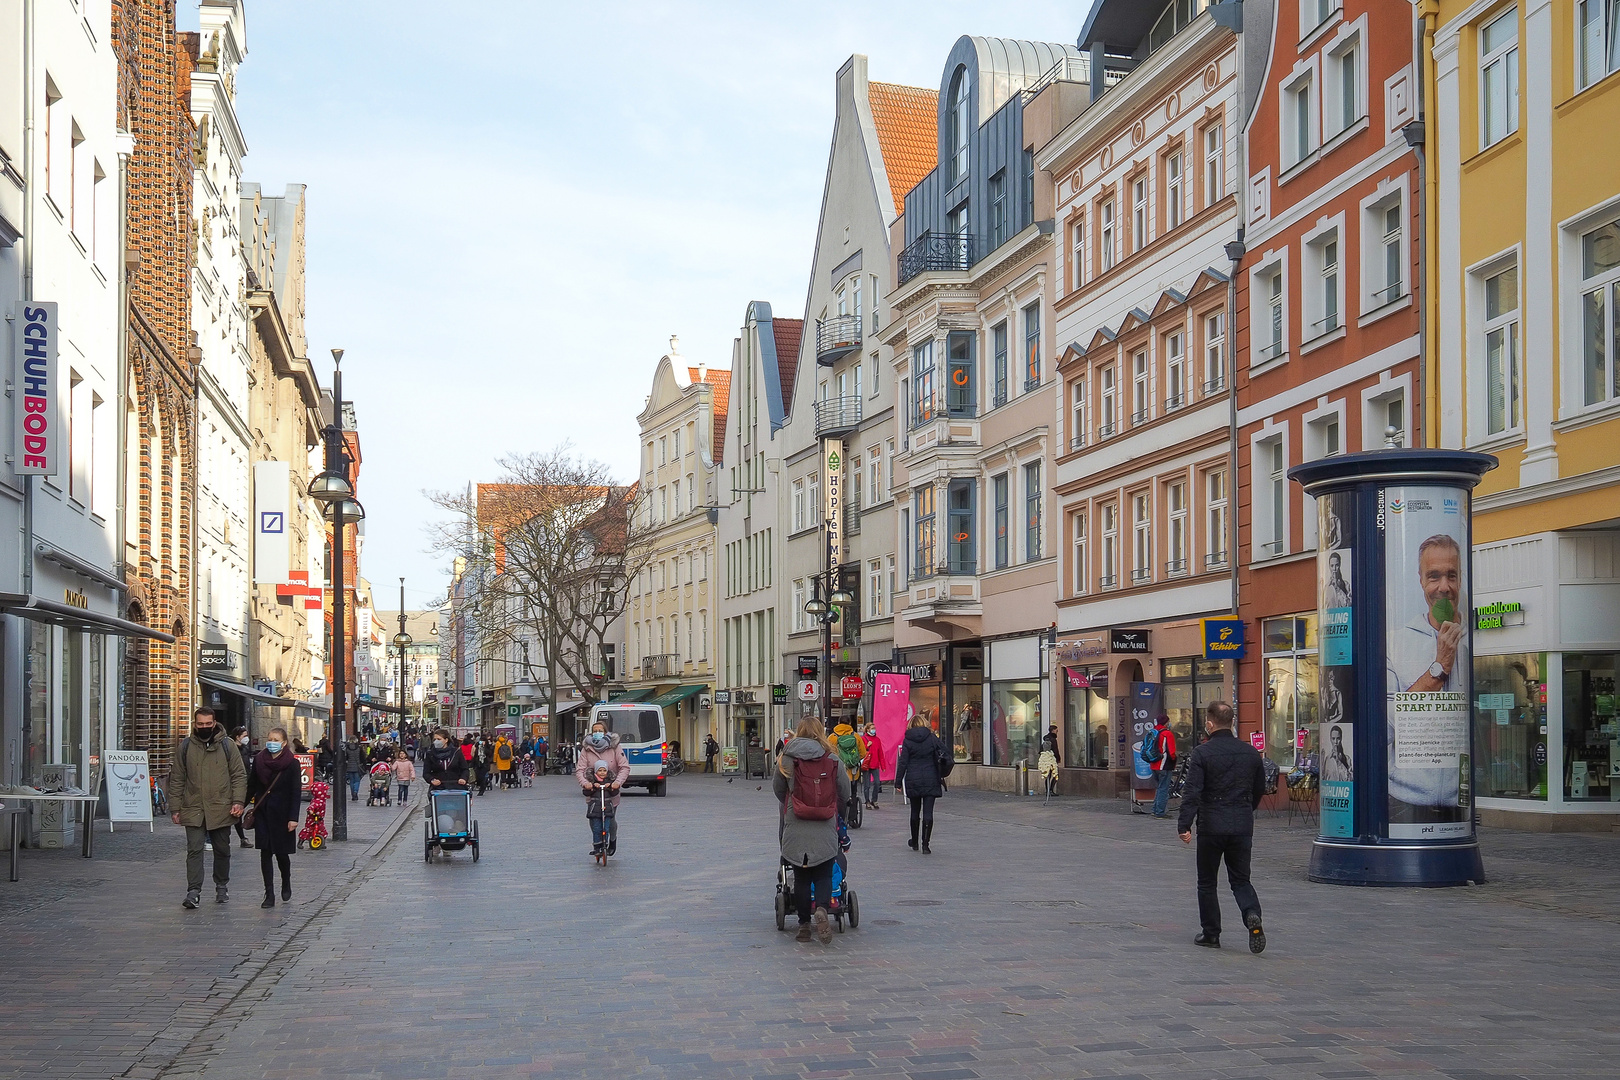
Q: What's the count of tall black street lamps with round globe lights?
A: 3